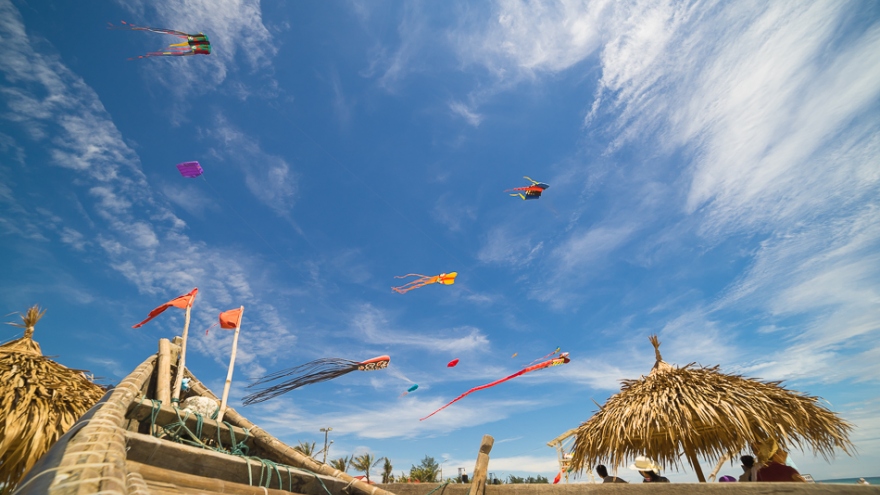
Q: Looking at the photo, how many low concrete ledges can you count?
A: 1